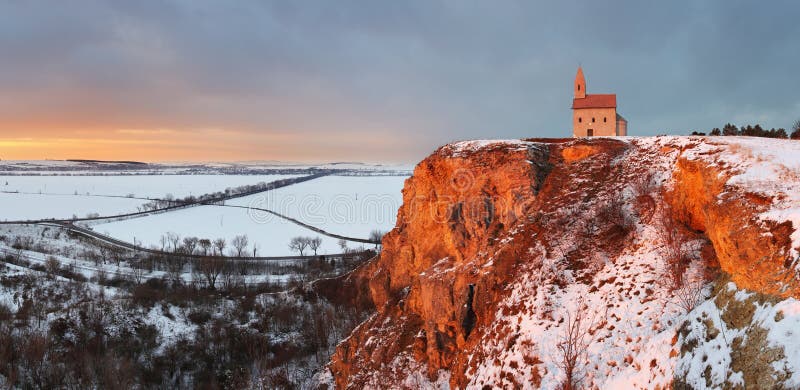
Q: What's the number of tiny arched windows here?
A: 4